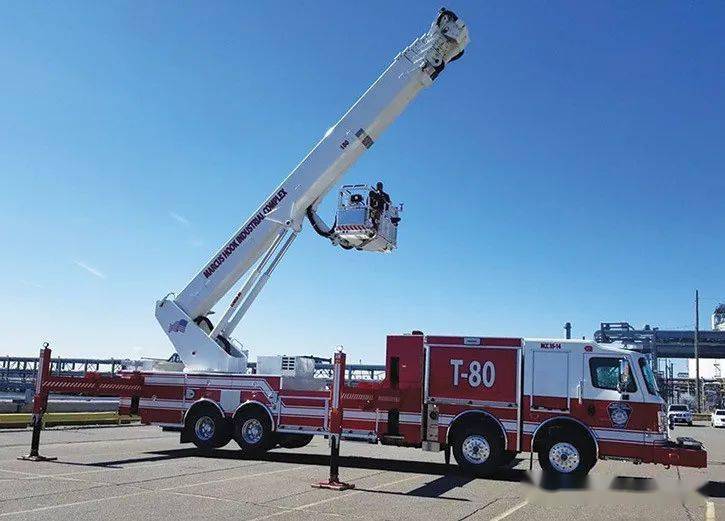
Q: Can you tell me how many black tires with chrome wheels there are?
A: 4